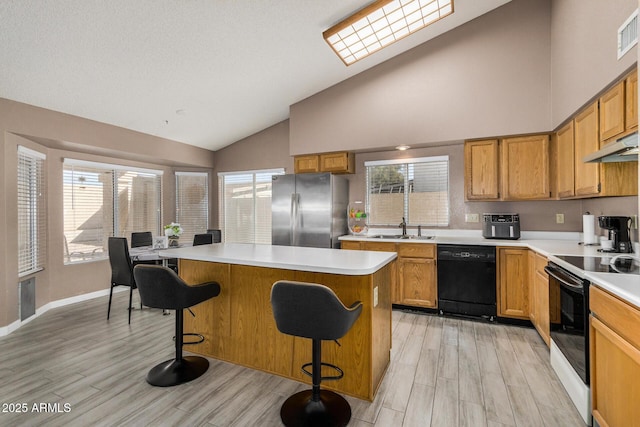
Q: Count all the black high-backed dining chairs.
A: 4